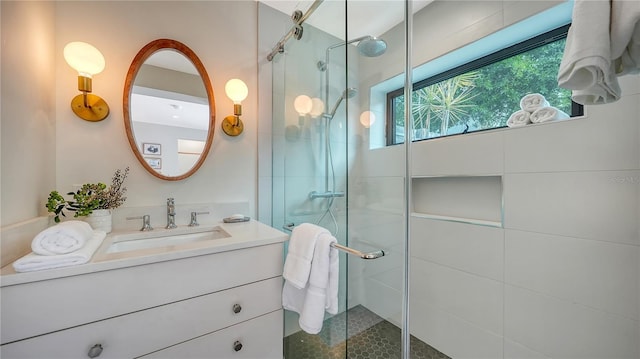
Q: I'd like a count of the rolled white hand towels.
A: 4